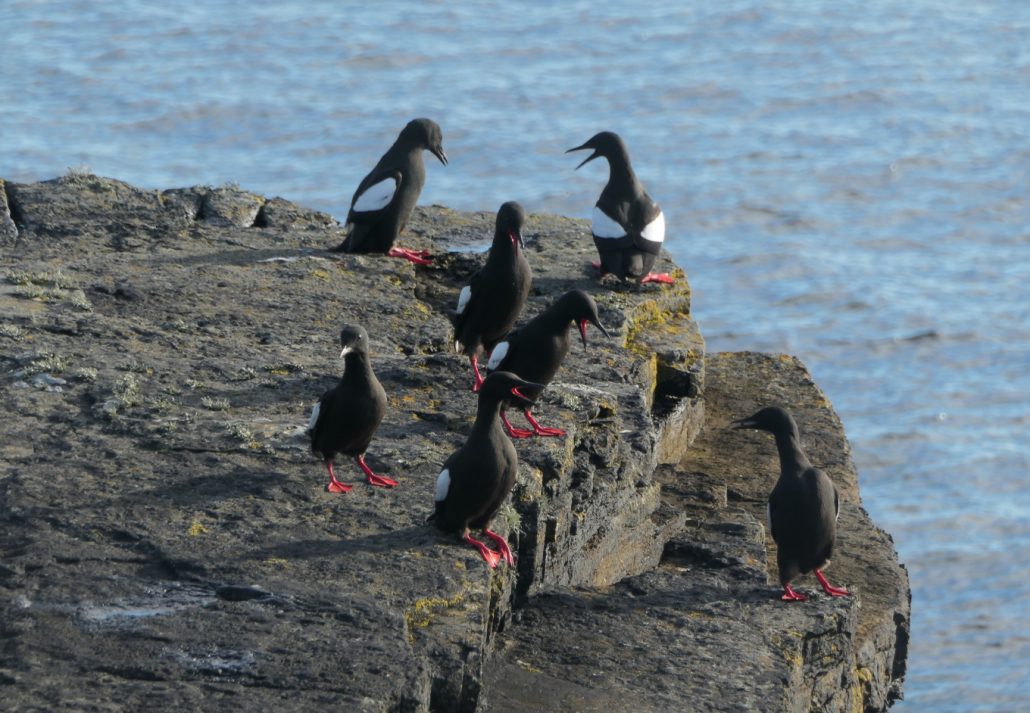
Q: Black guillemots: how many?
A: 7